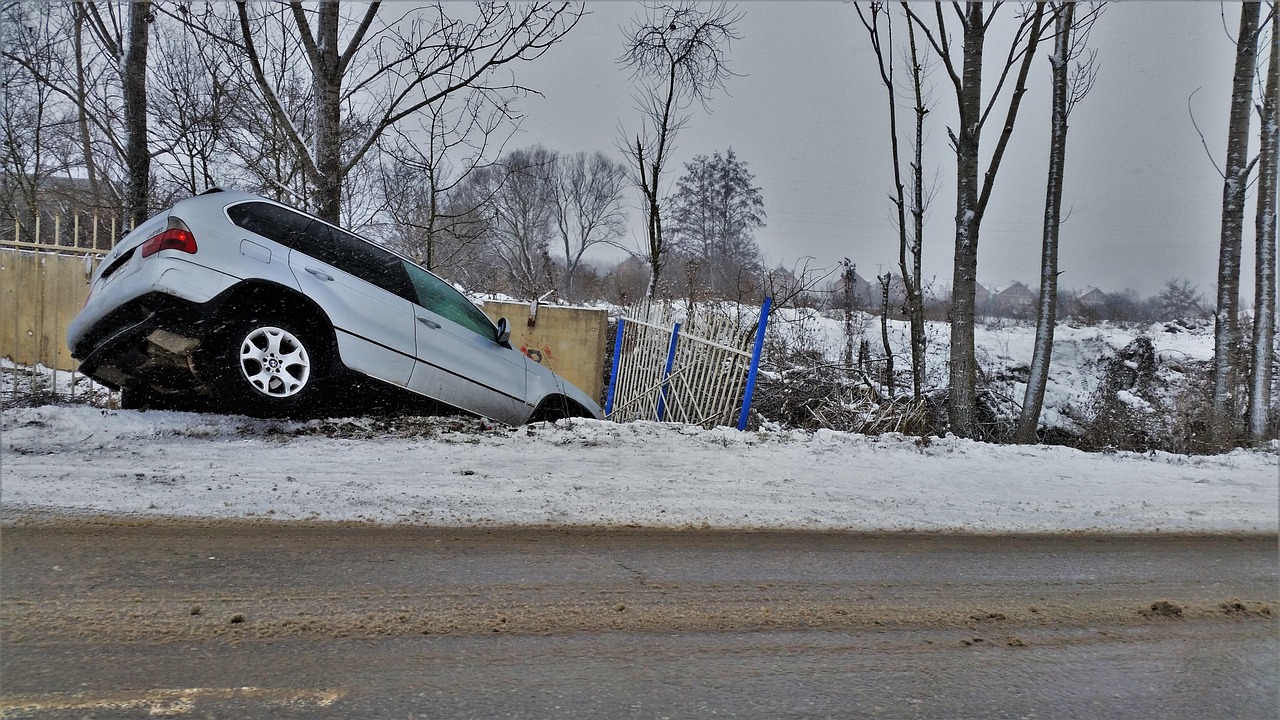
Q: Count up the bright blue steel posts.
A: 3